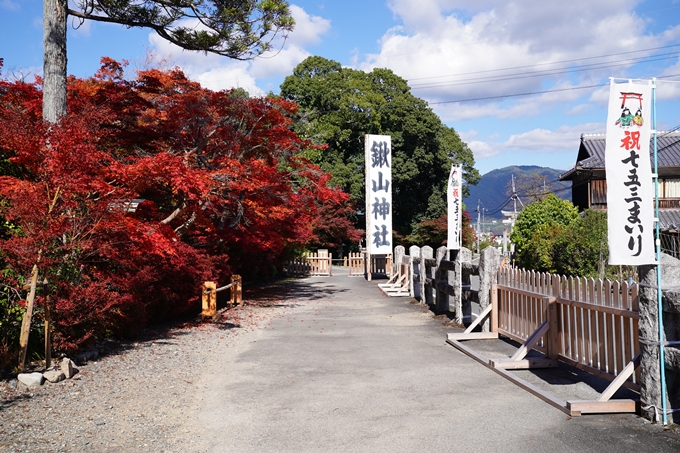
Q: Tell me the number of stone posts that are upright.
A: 7